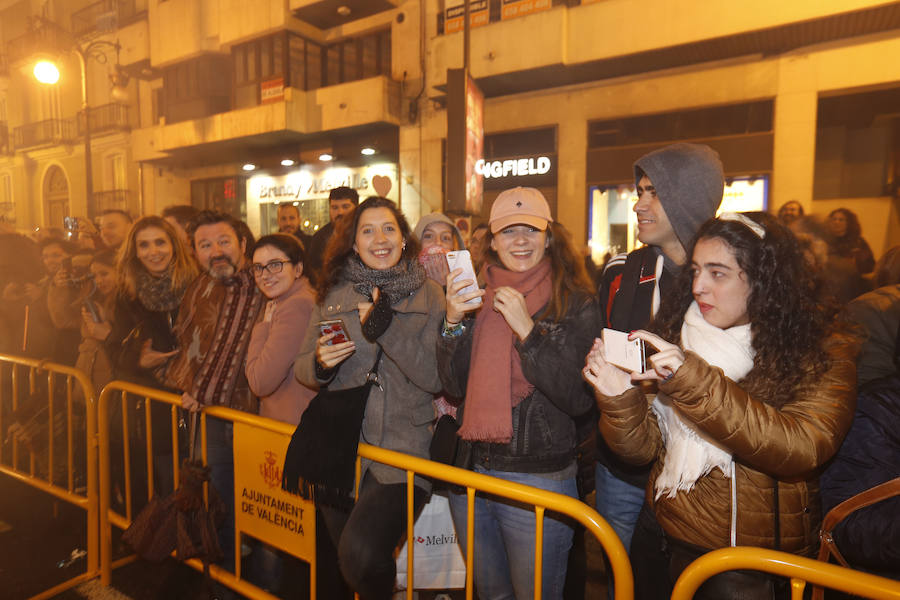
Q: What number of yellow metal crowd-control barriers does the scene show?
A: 3